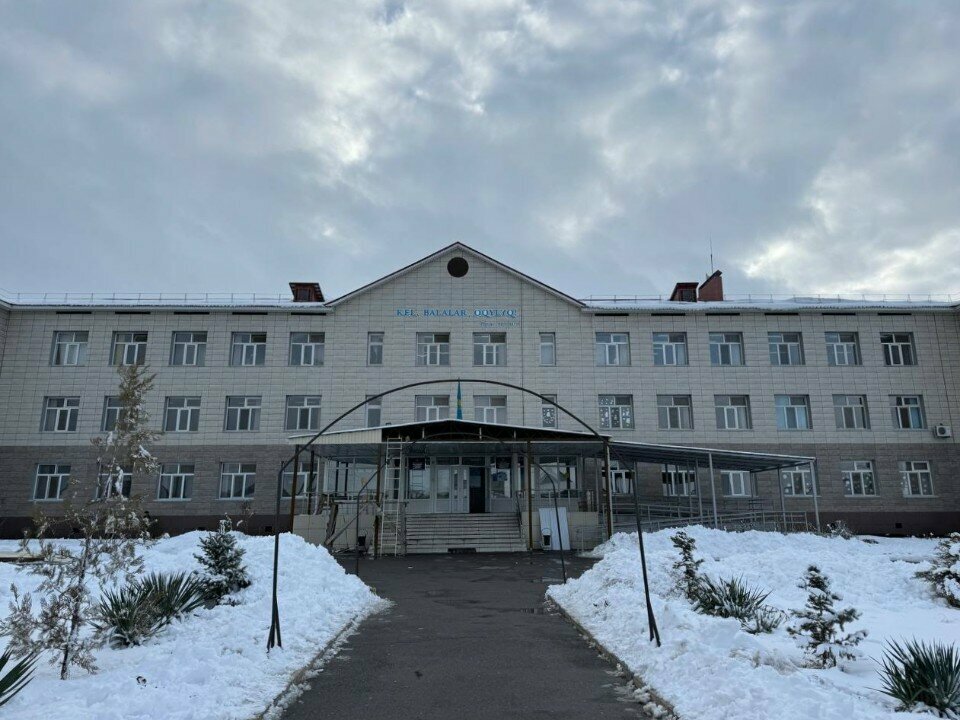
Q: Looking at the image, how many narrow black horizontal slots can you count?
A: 11